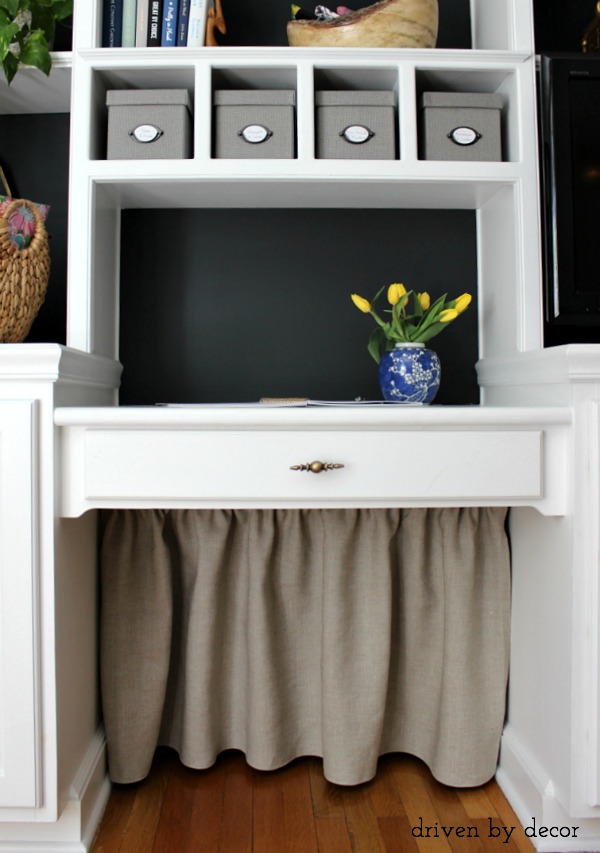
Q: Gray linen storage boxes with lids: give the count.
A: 4